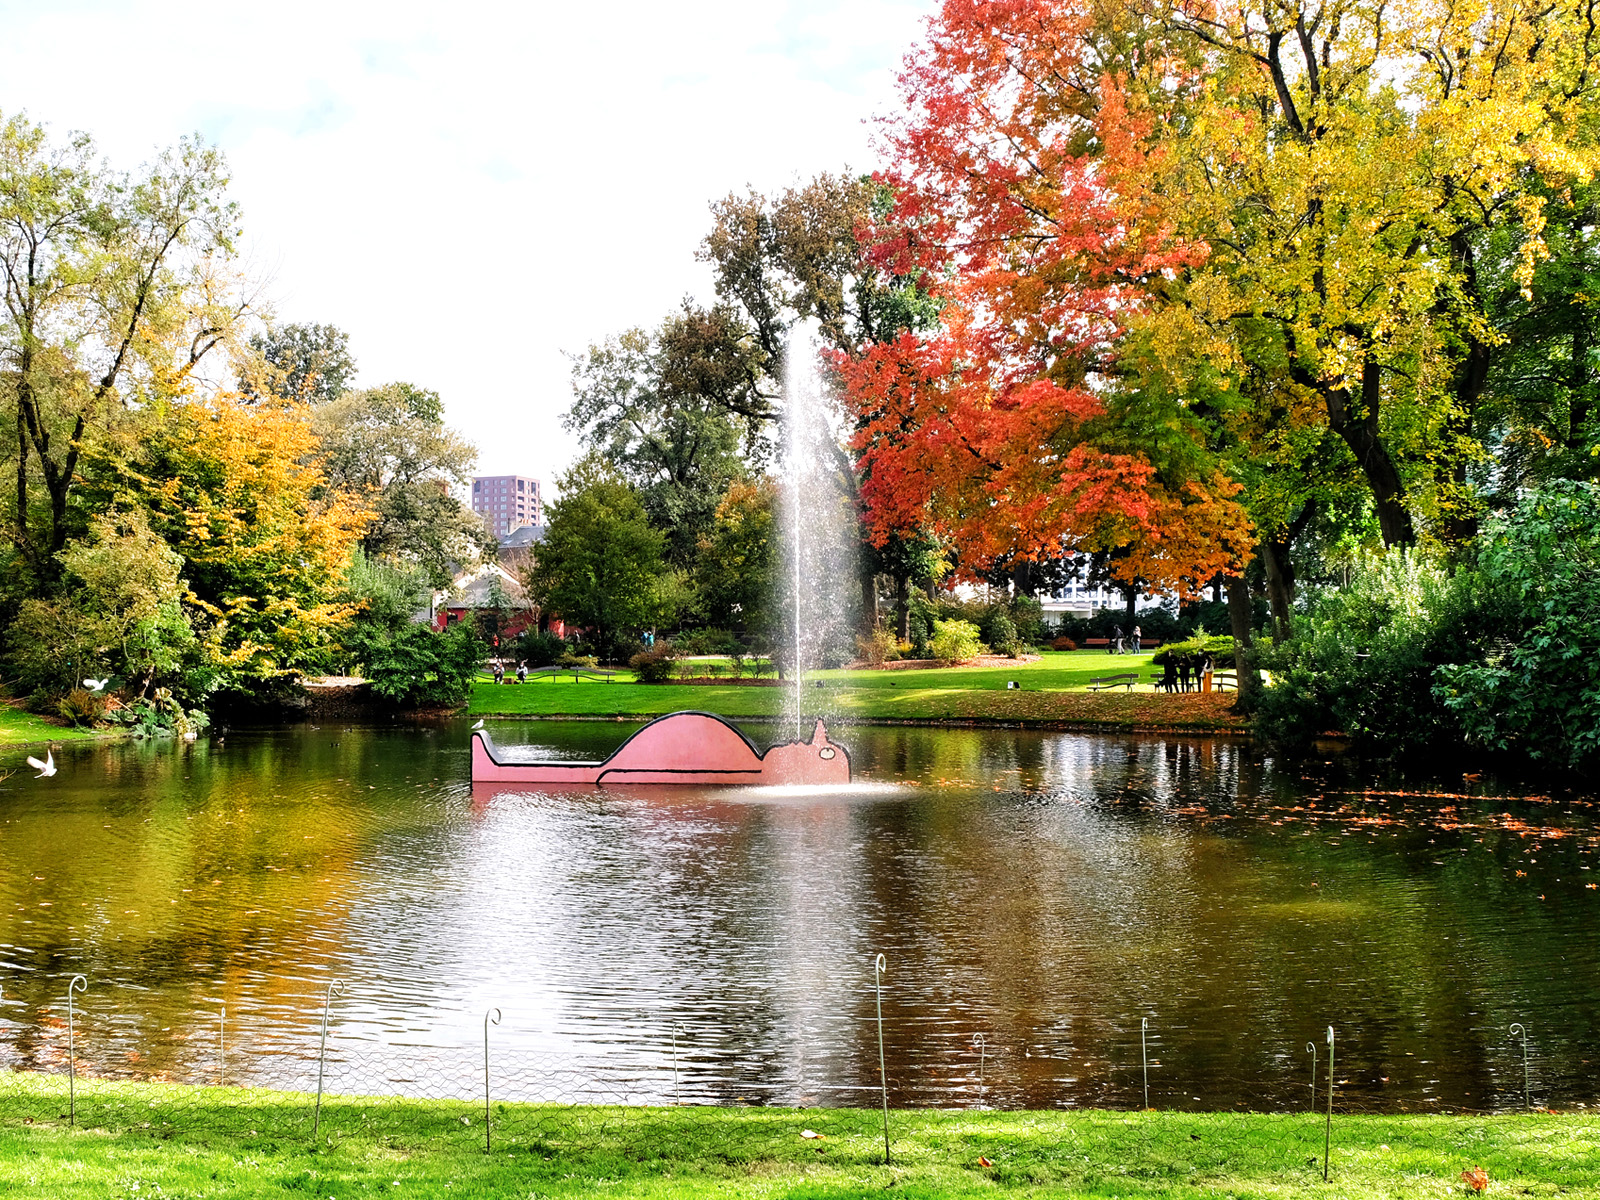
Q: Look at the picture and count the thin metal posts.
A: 11